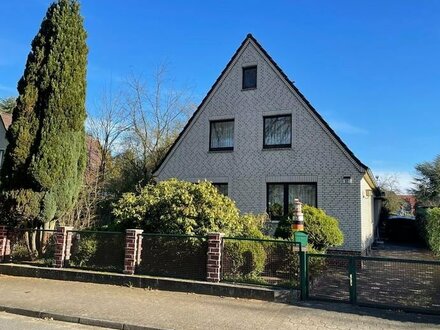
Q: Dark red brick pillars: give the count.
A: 4